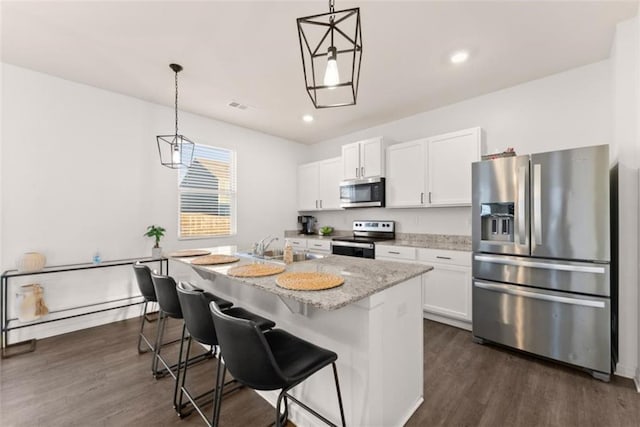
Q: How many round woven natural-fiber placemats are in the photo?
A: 4